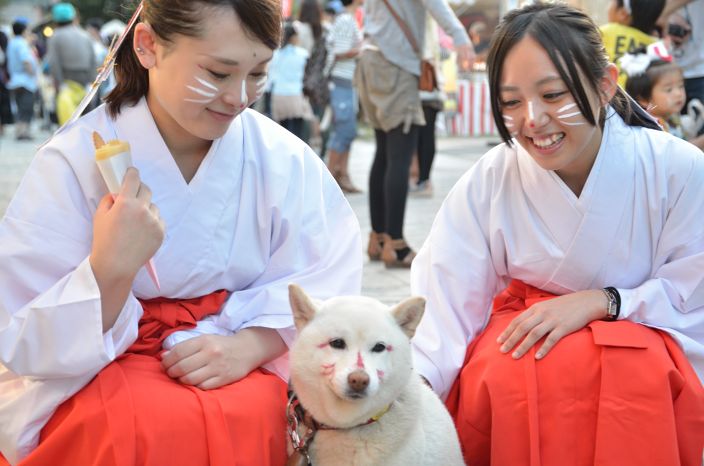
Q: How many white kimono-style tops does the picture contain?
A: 2